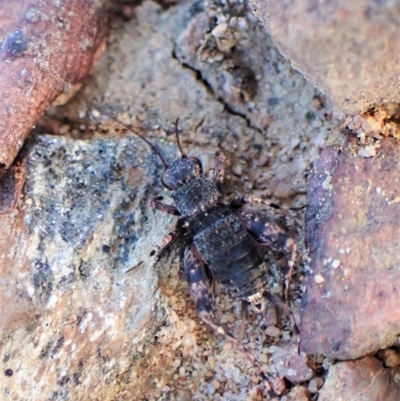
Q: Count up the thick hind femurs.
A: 2